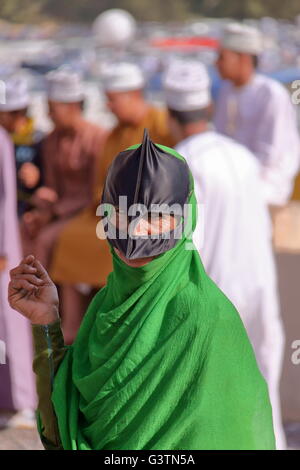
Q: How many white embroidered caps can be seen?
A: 5